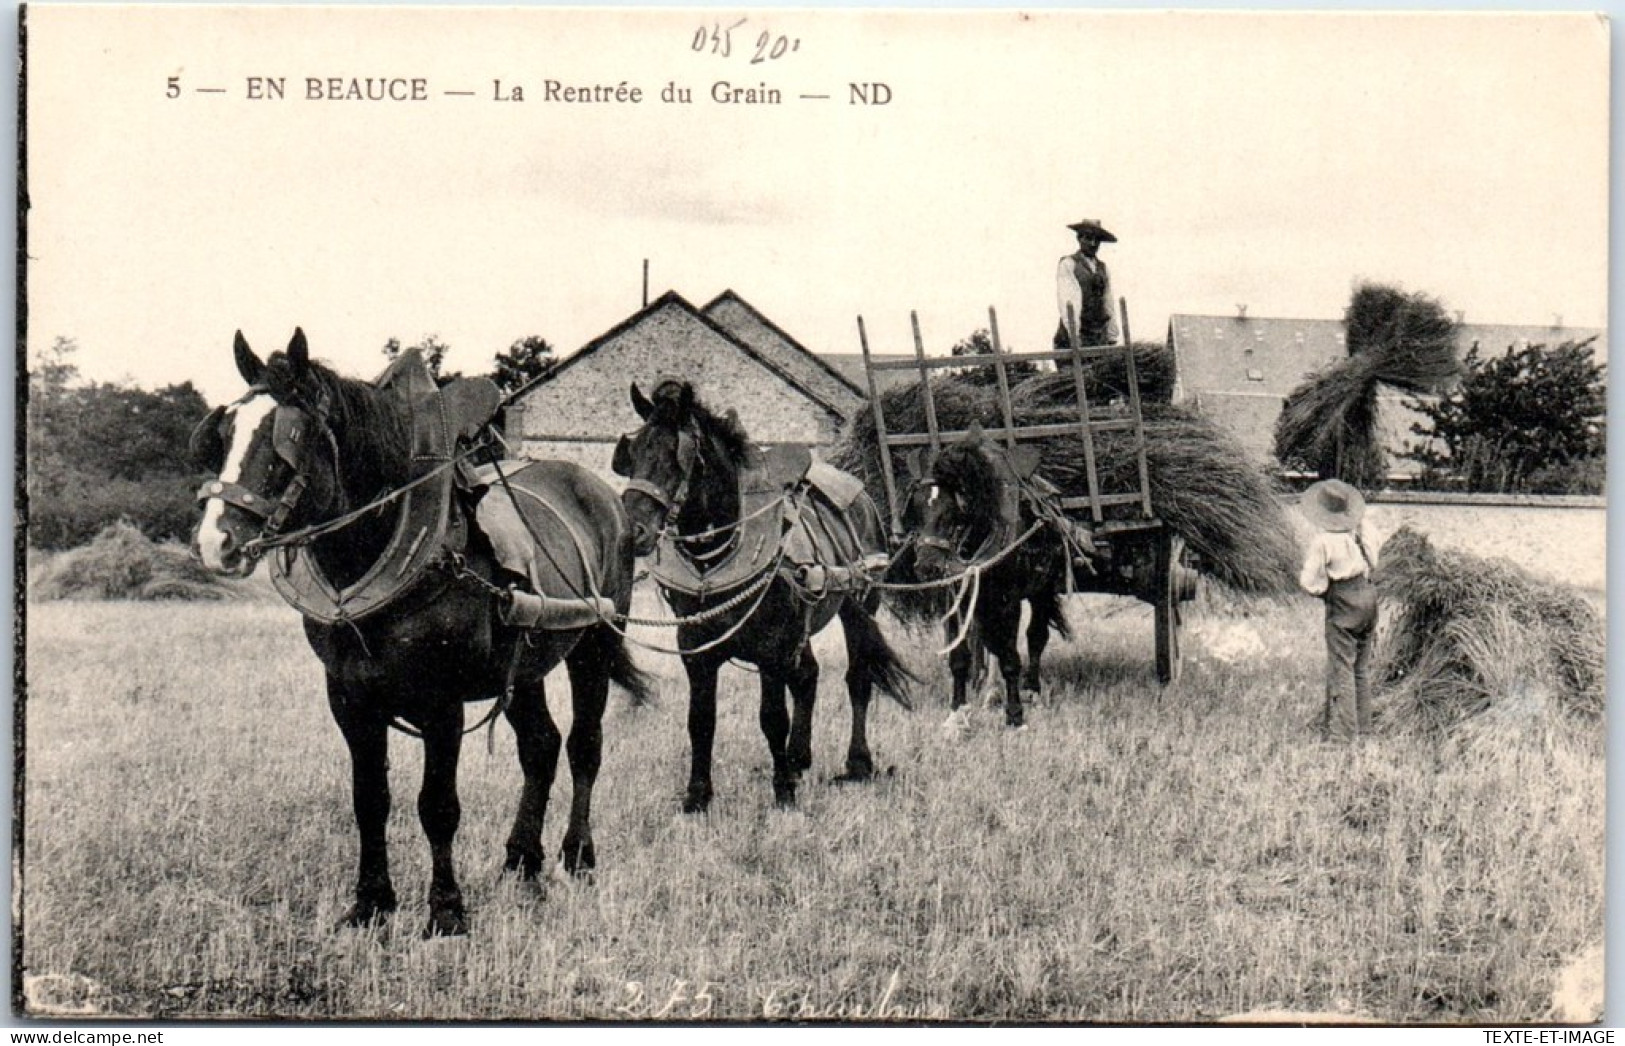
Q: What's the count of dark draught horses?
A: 3